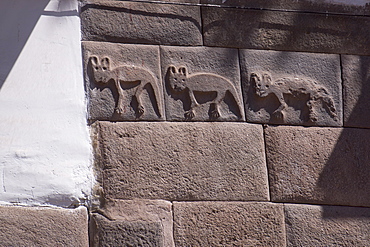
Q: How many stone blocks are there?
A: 12